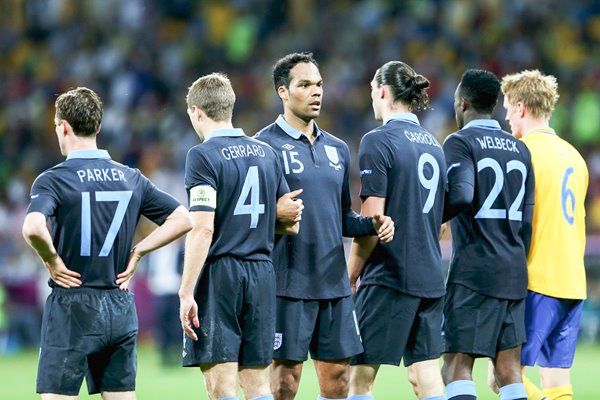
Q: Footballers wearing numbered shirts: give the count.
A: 6